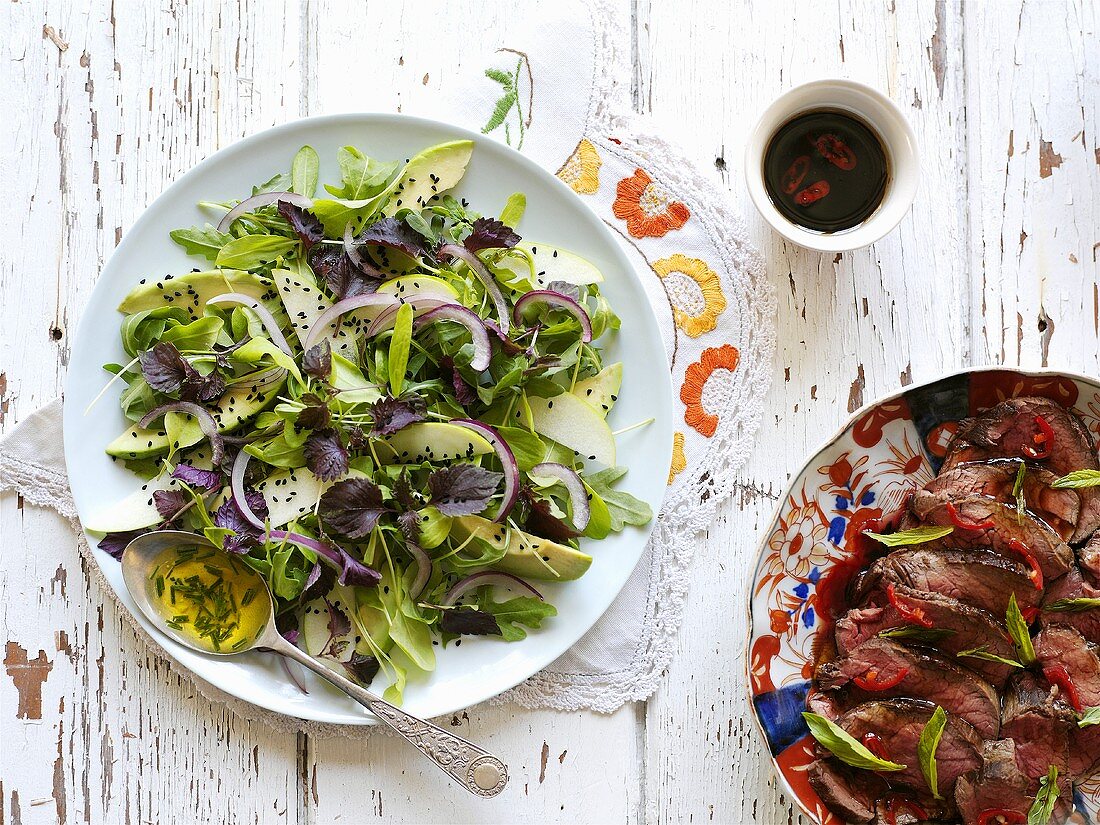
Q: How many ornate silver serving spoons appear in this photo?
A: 1